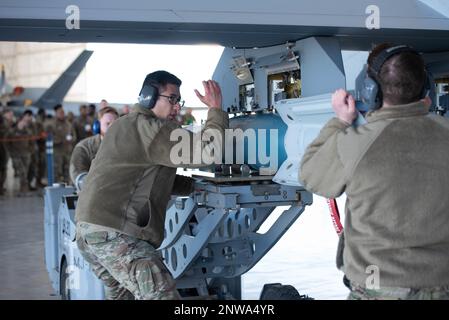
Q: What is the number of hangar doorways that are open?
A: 1